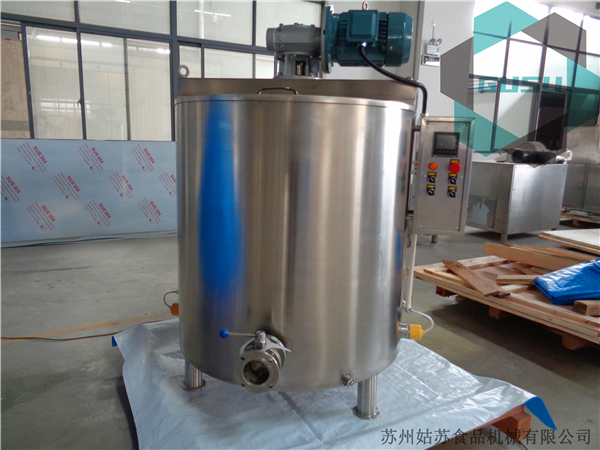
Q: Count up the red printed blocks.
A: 10